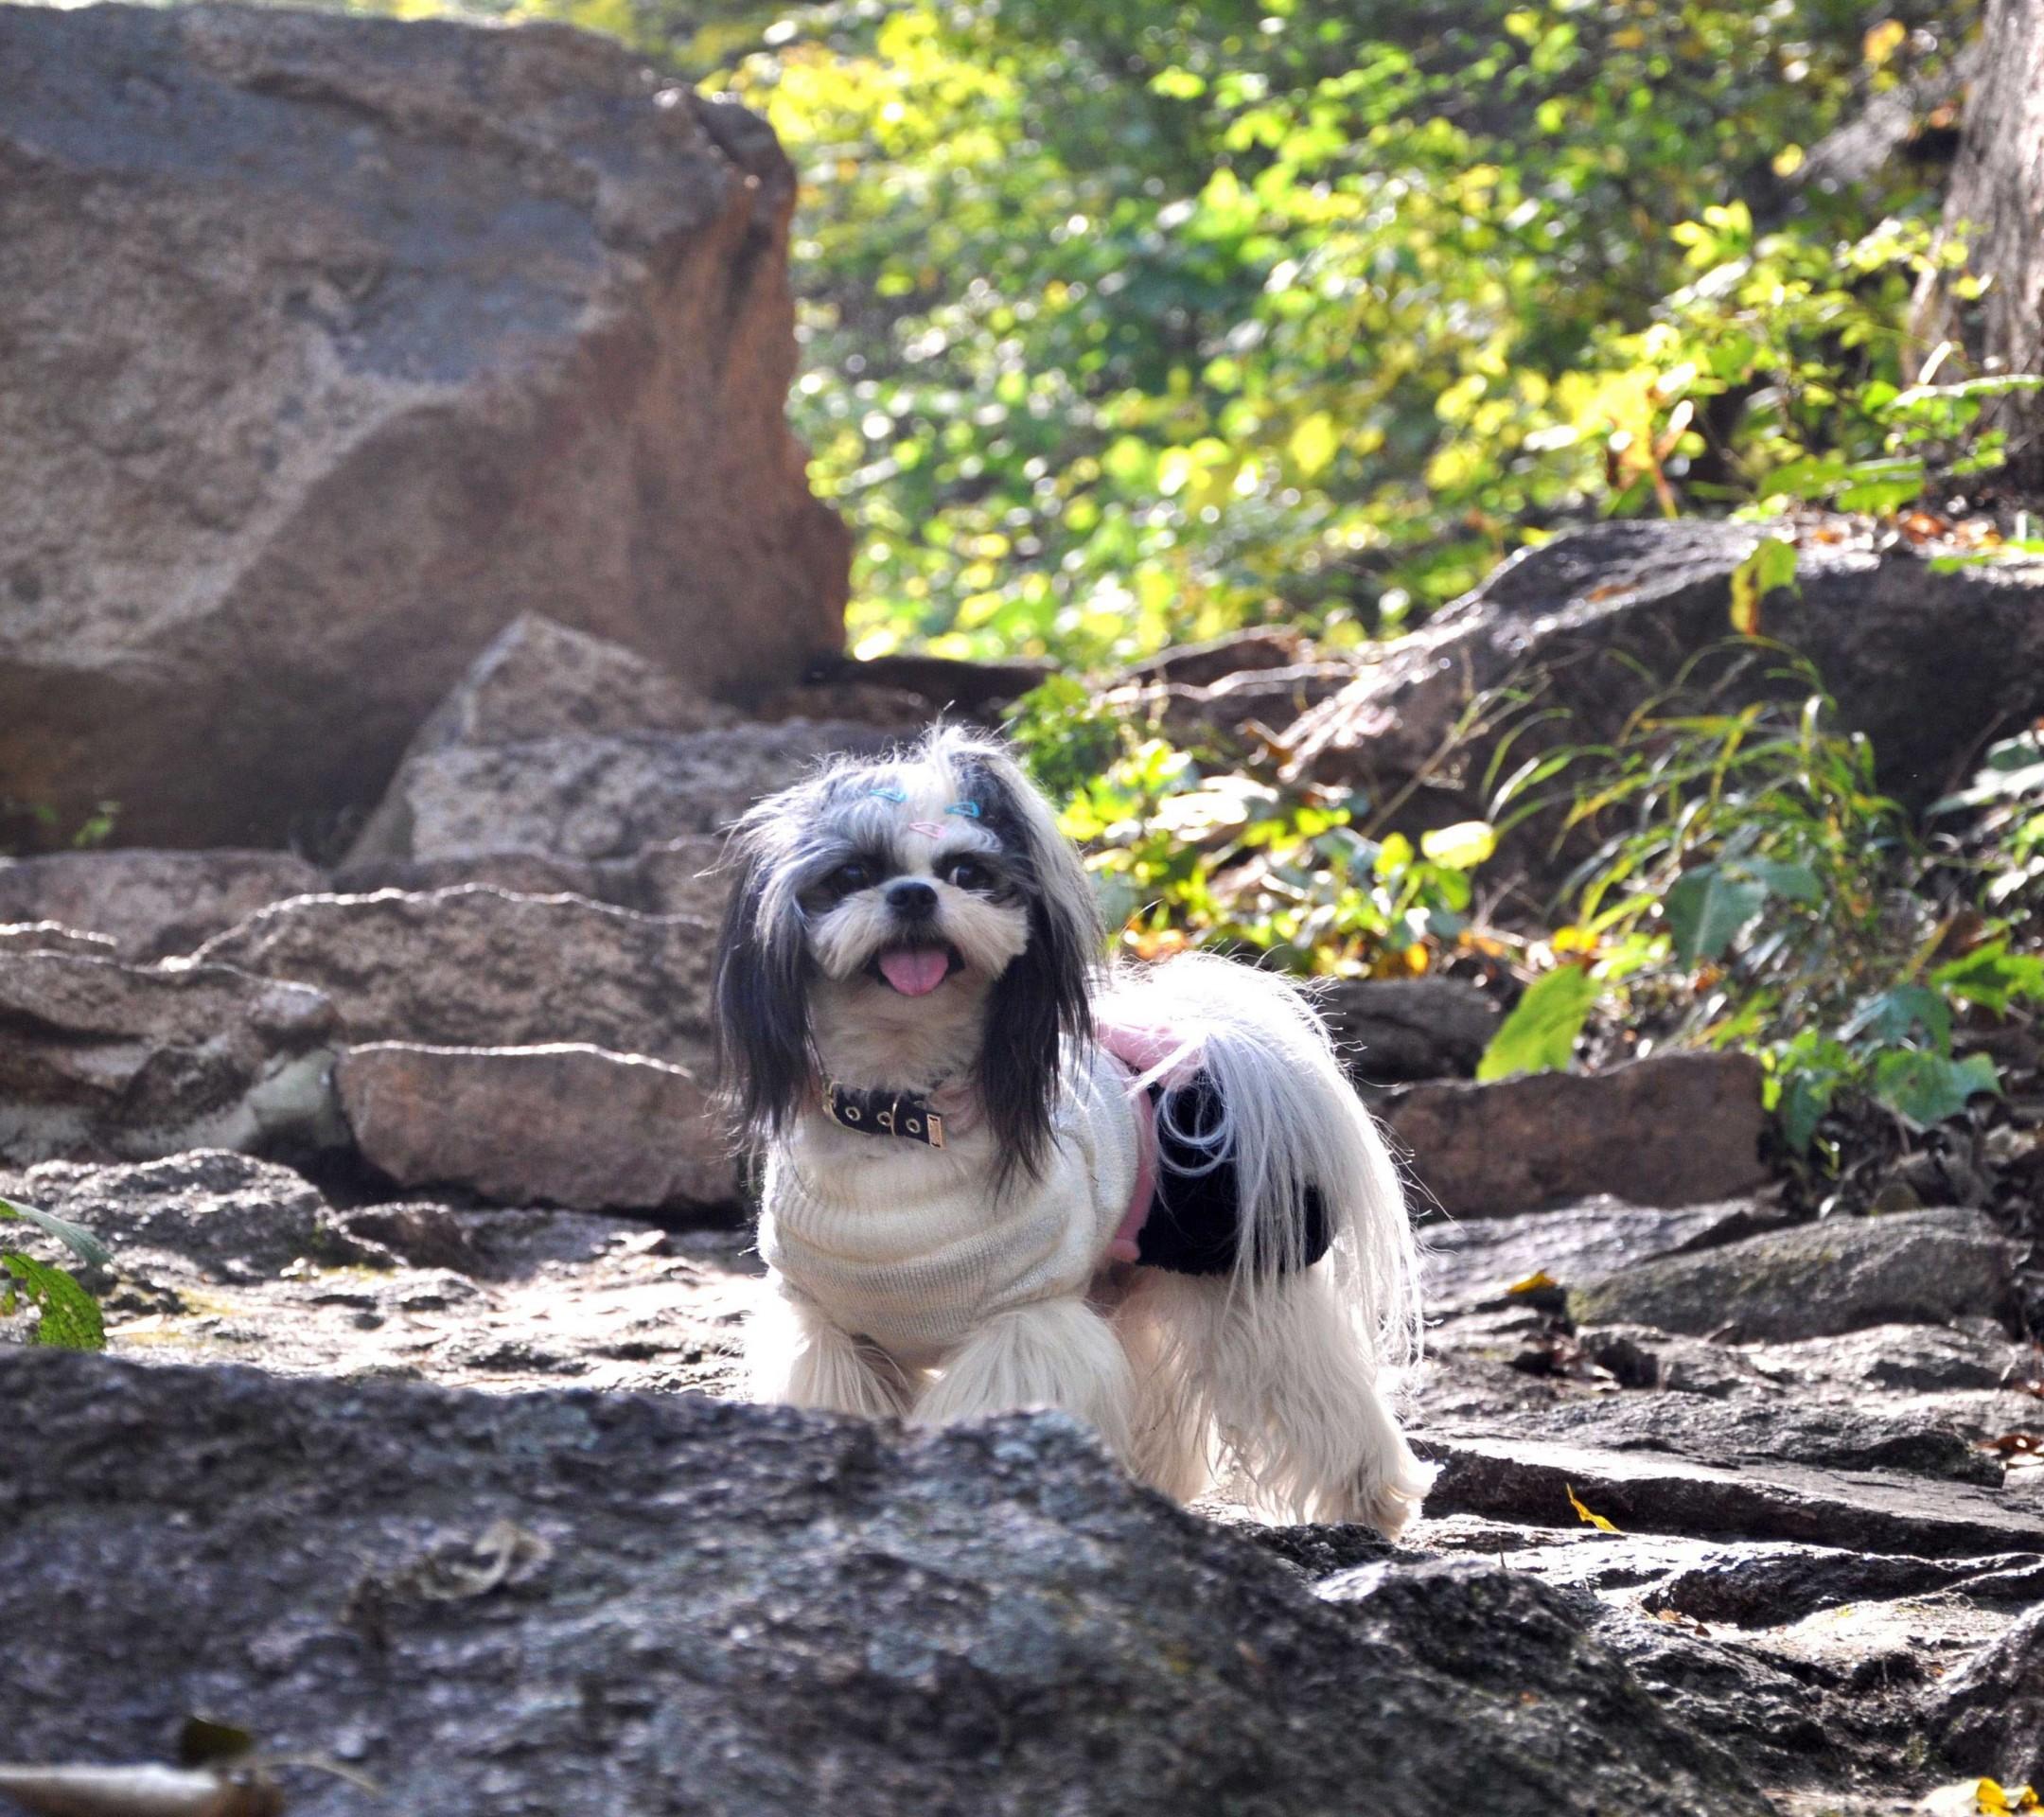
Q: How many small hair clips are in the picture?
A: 3